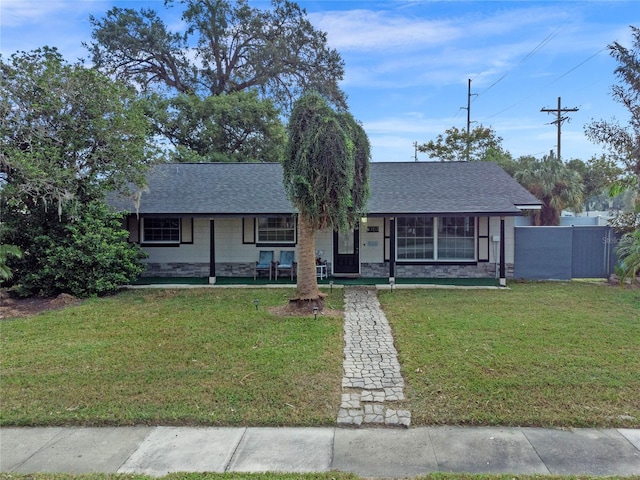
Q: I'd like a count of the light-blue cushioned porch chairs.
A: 2